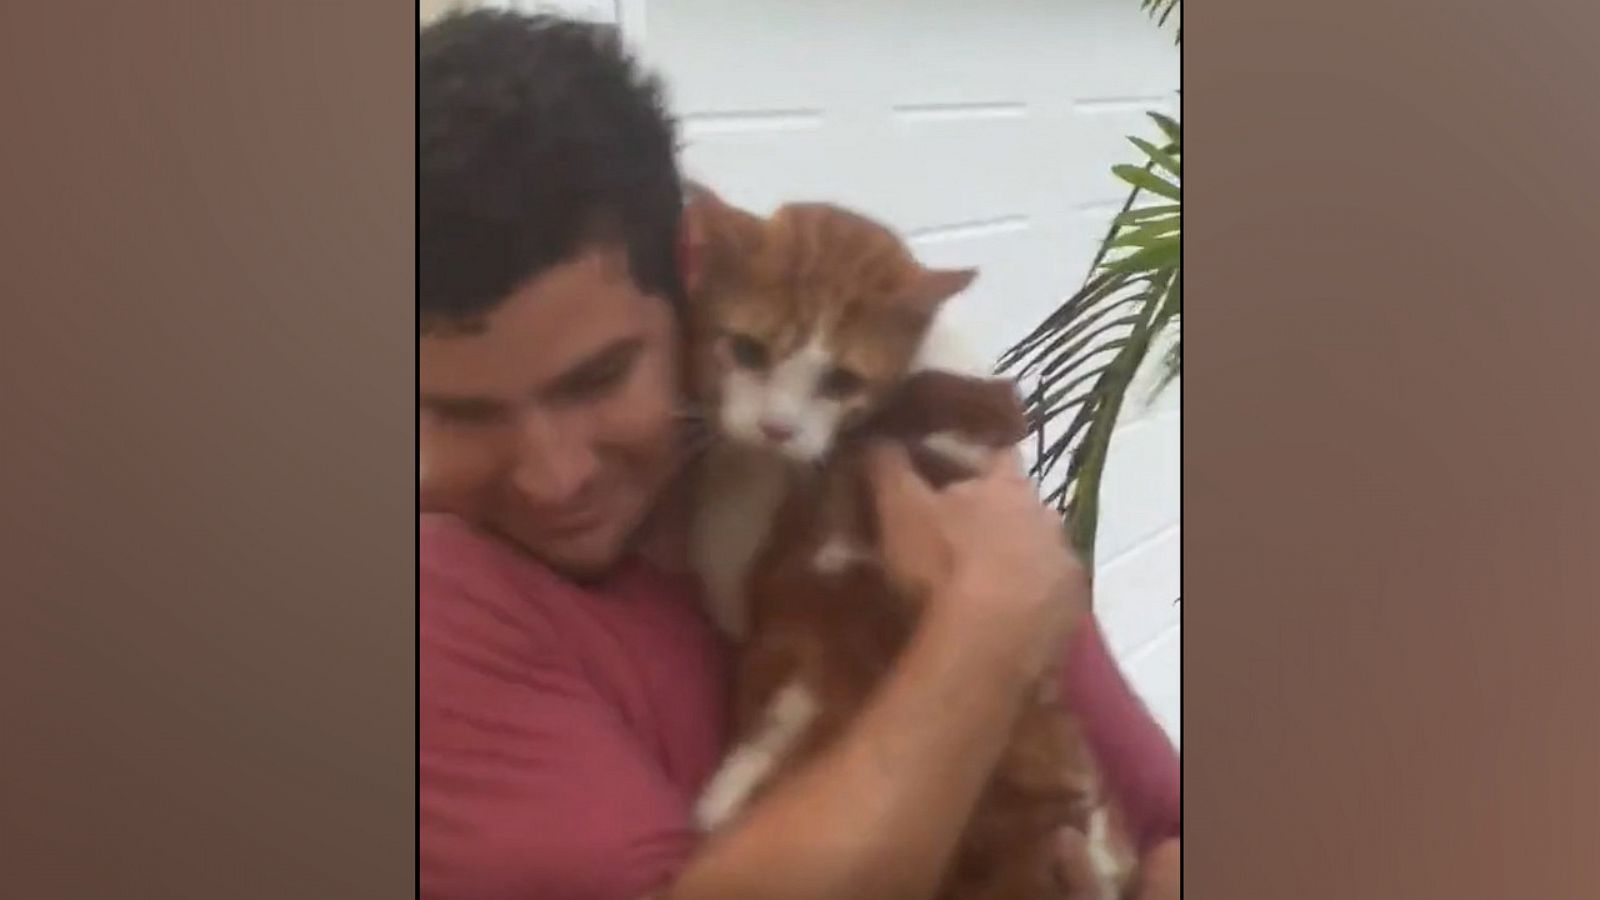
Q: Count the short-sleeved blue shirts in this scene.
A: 0